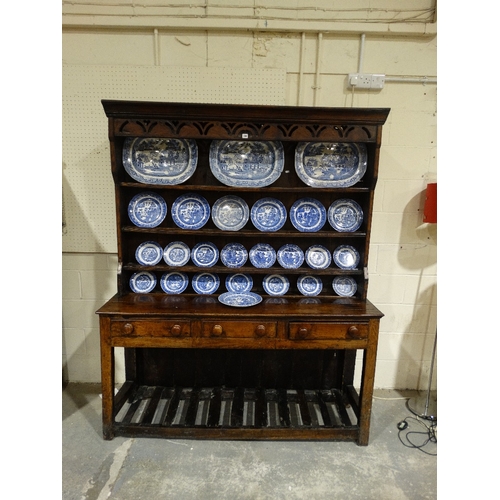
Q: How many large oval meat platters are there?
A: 3